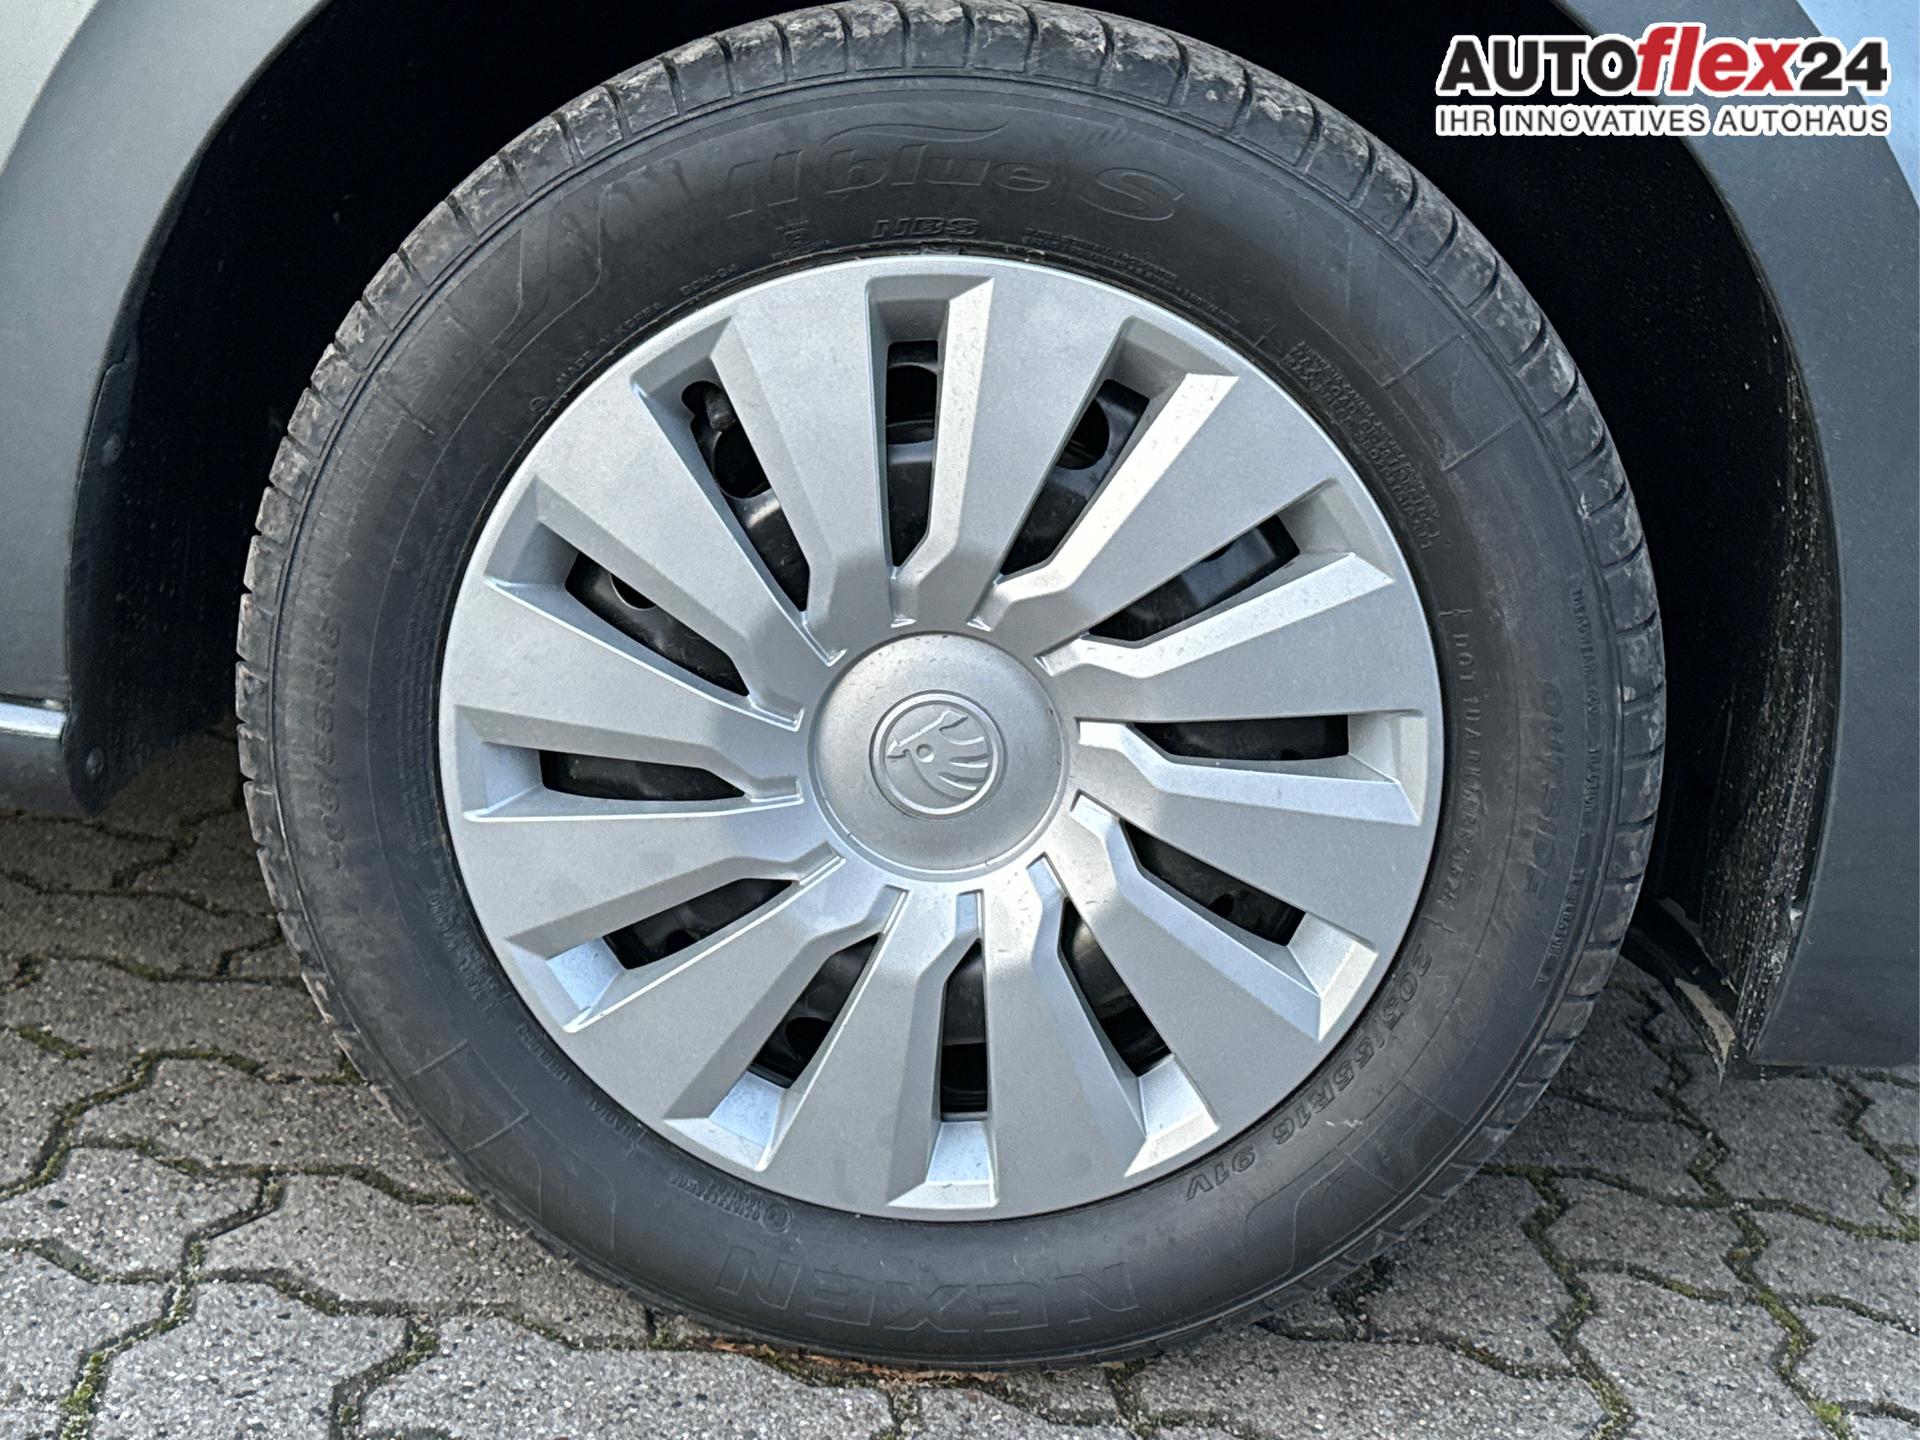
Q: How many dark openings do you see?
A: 12